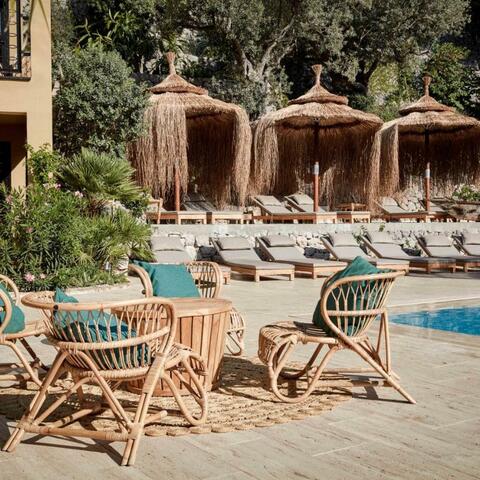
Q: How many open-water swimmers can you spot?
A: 0